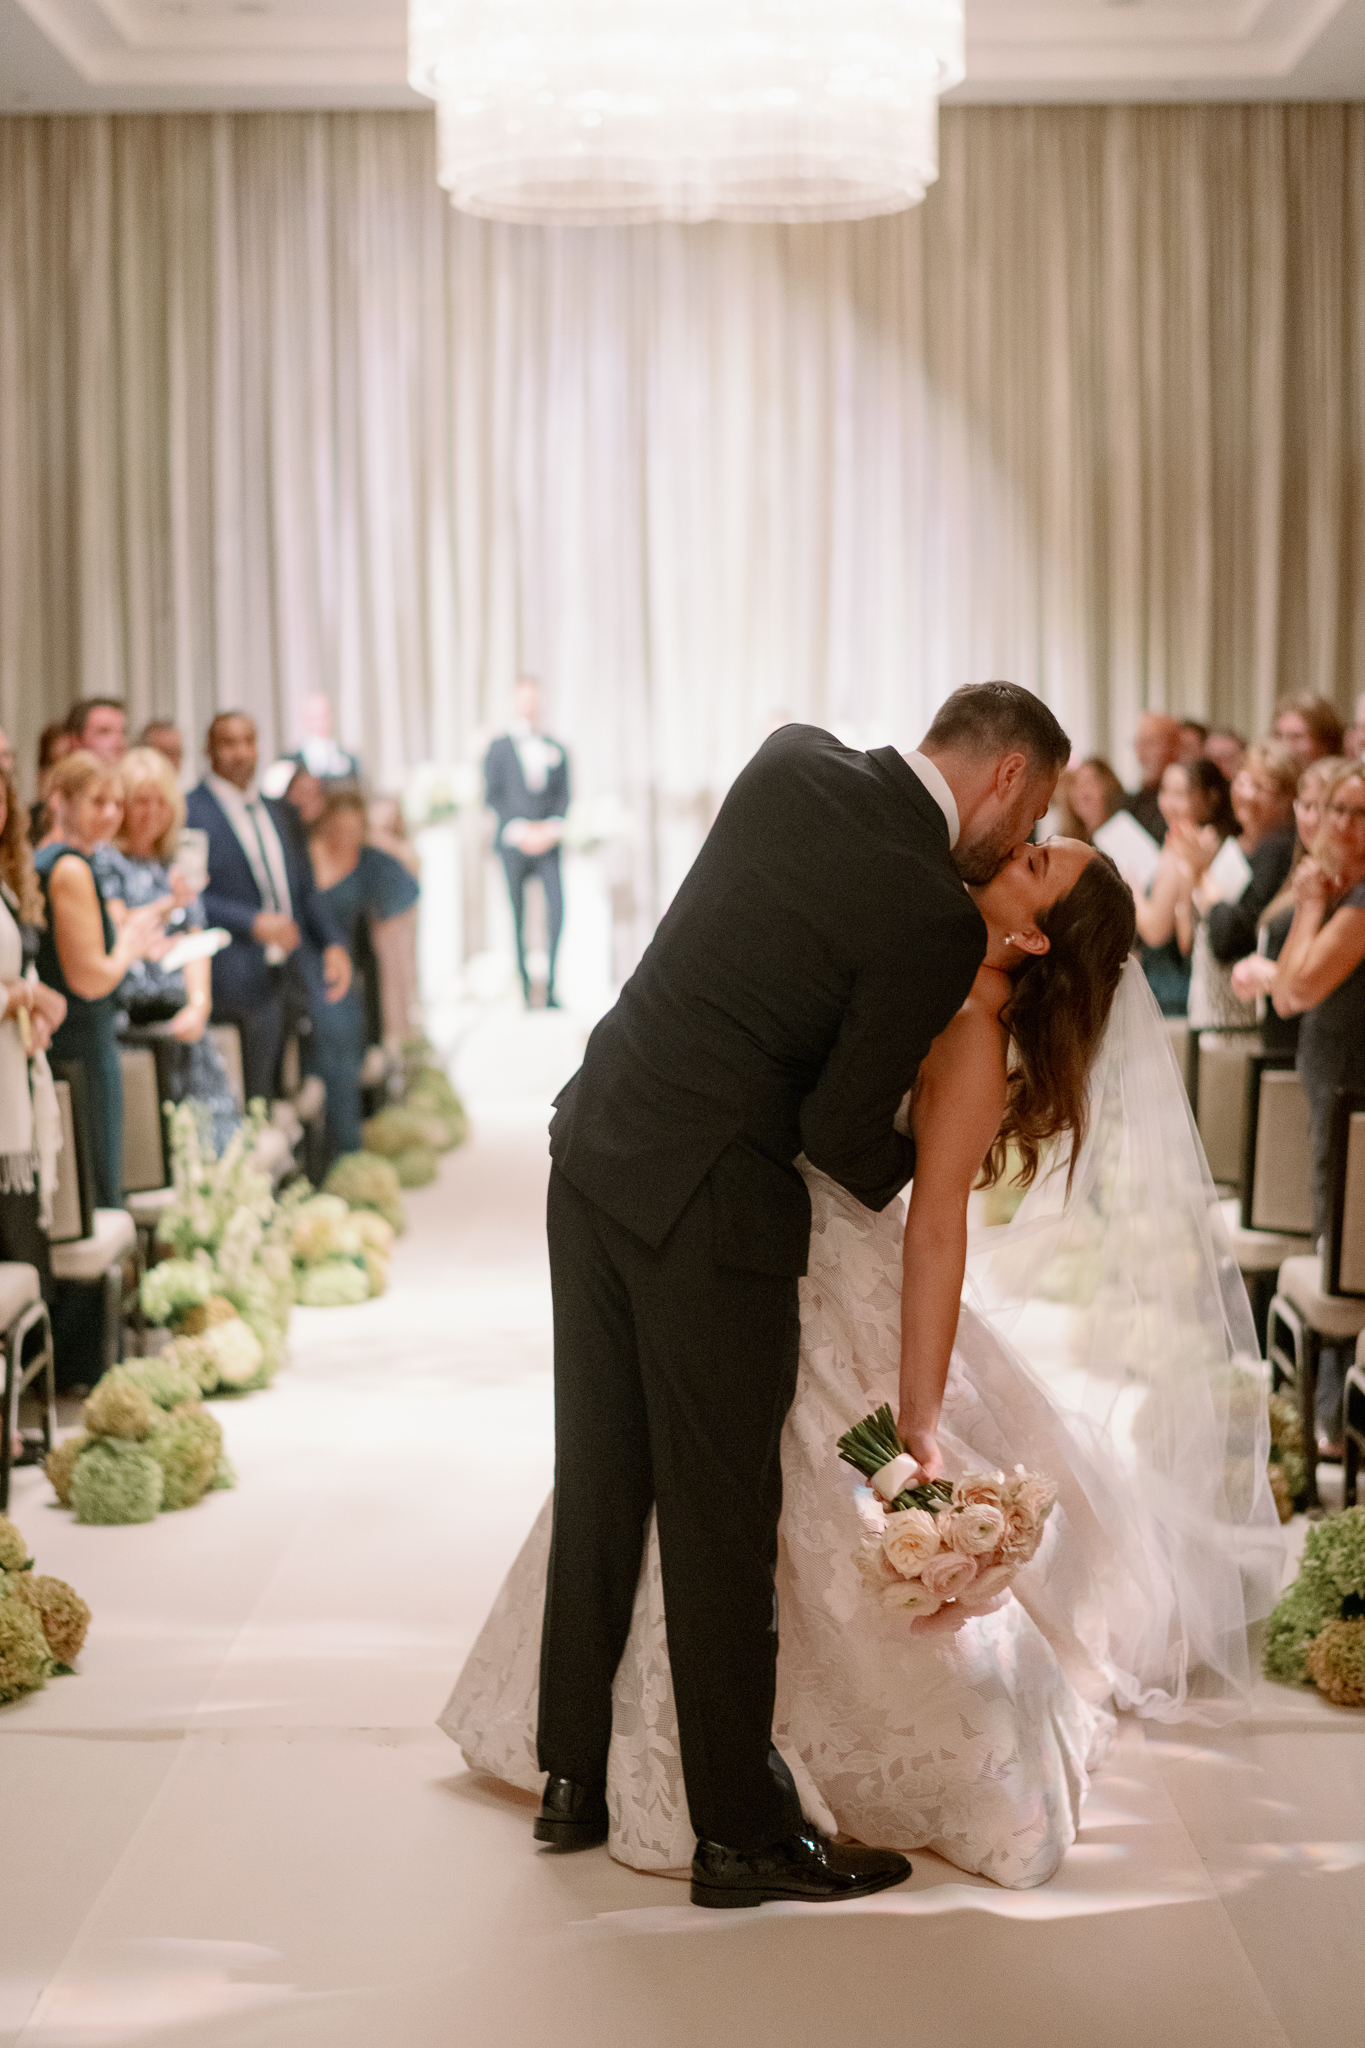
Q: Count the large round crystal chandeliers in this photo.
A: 1